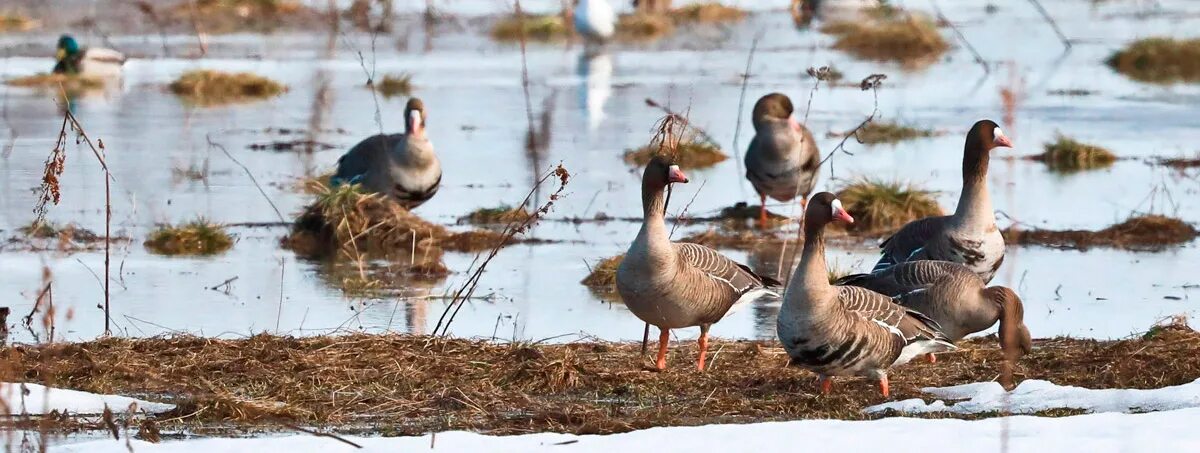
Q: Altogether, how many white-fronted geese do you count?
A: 6